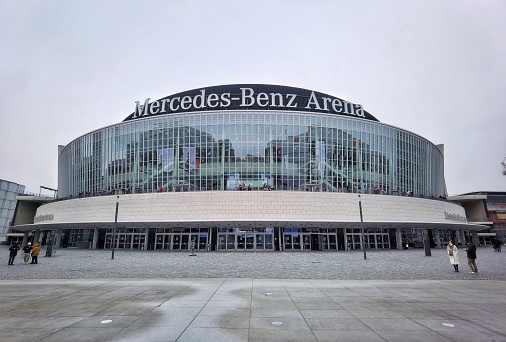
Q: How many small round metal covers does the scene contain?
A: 4